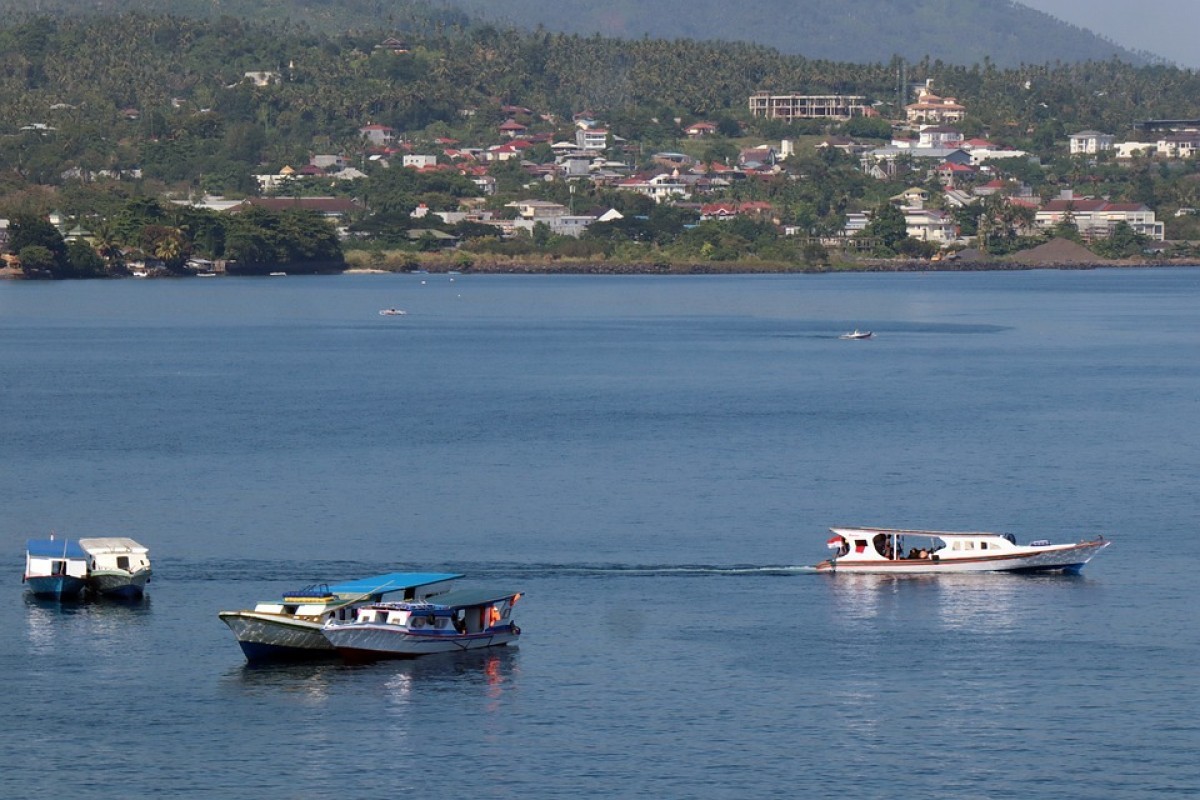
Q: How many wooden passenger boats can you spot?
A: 5